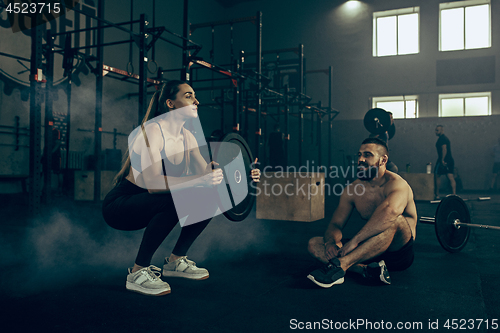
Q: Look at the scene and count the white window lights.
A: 4